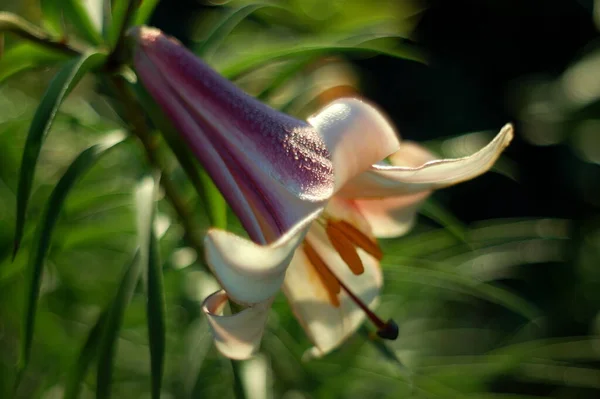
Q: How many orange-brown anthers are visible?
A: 4